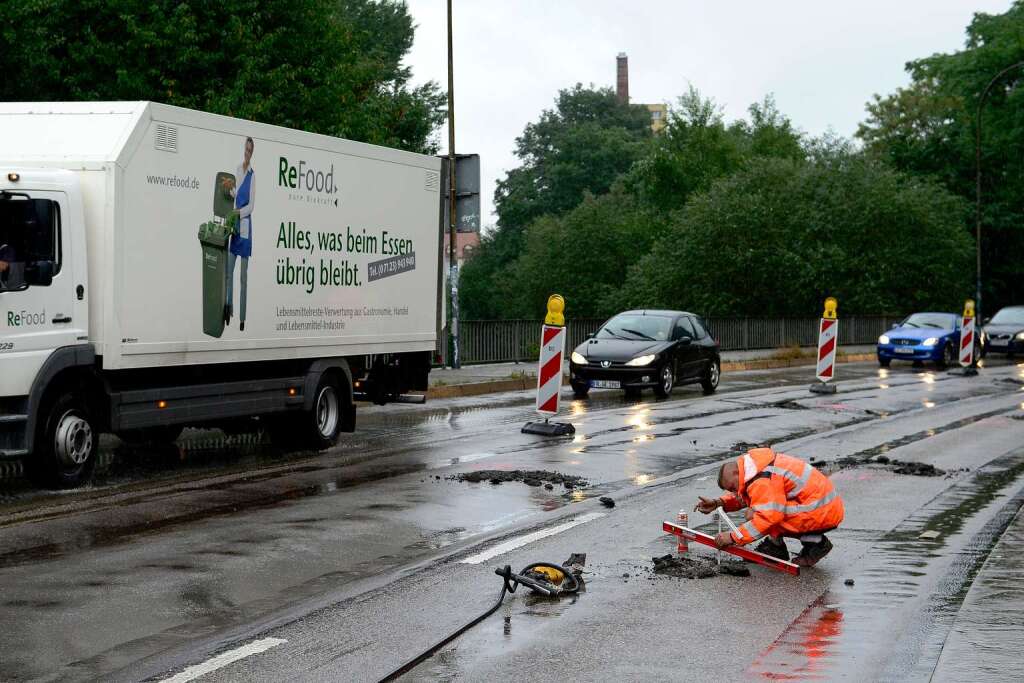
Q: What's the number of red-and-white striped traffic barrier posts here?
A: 3